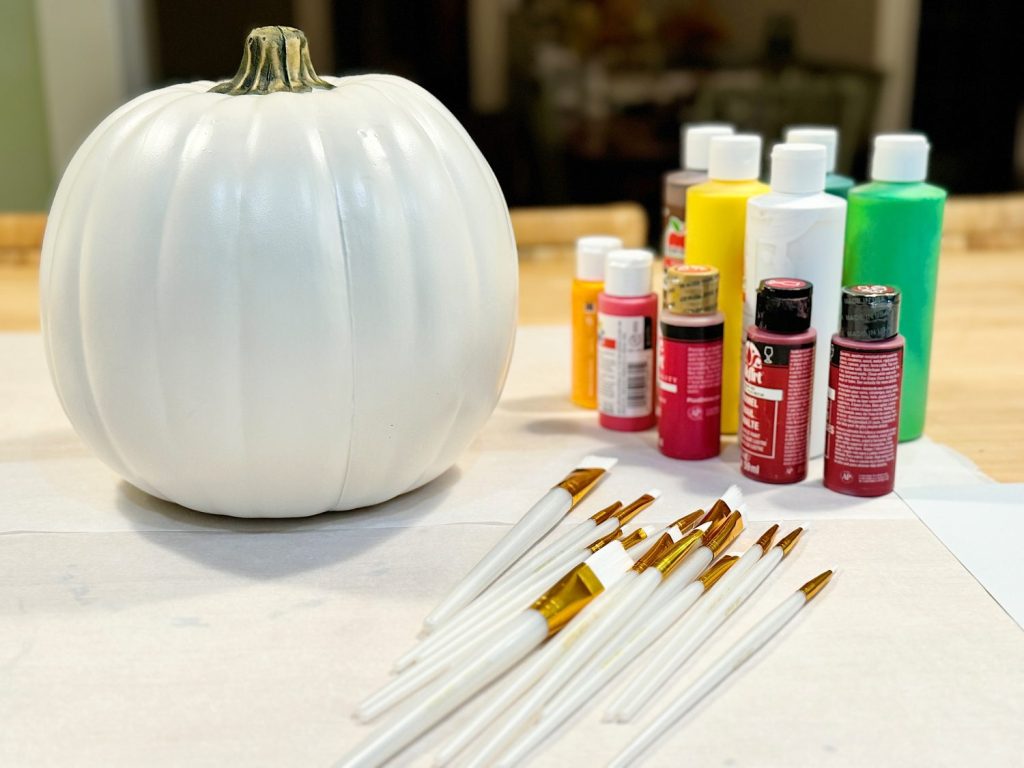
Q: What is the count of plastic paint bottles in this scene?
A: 10